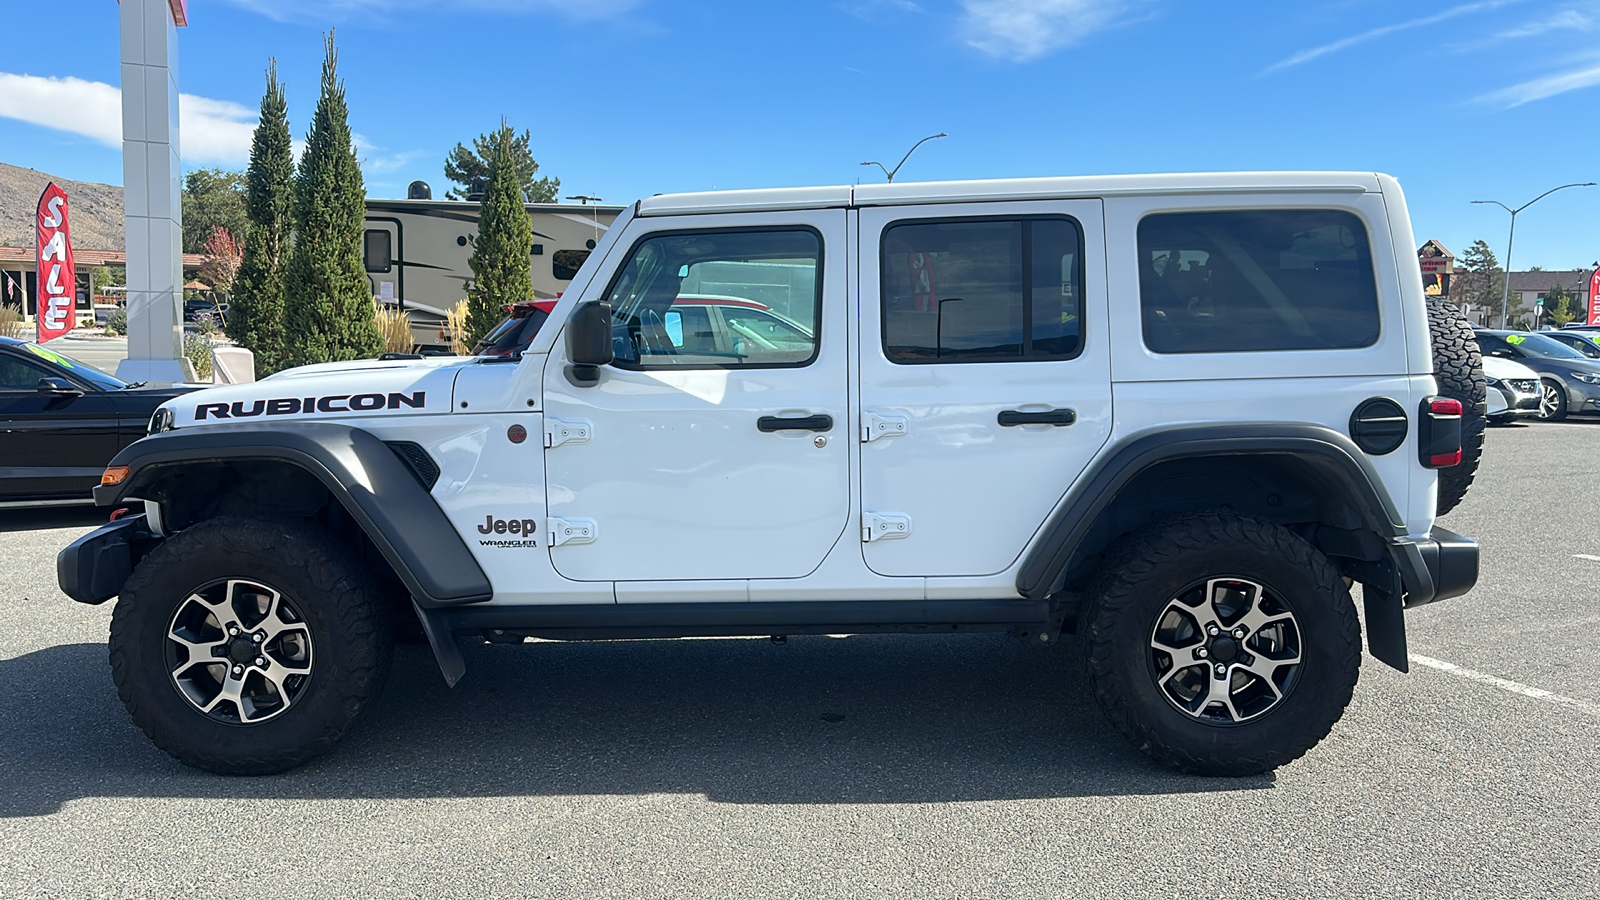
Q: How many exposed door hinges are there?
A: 4